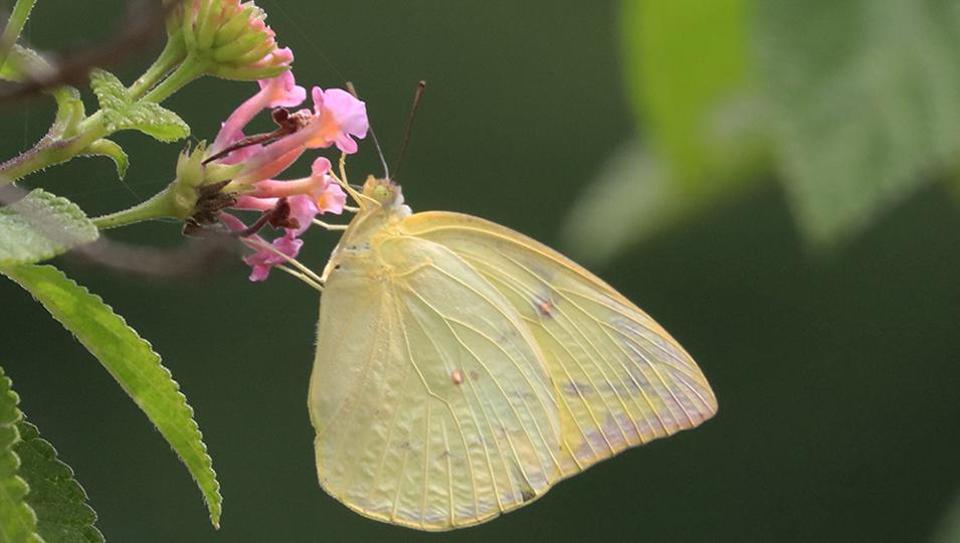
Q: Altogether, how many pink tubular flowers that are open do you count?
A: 5